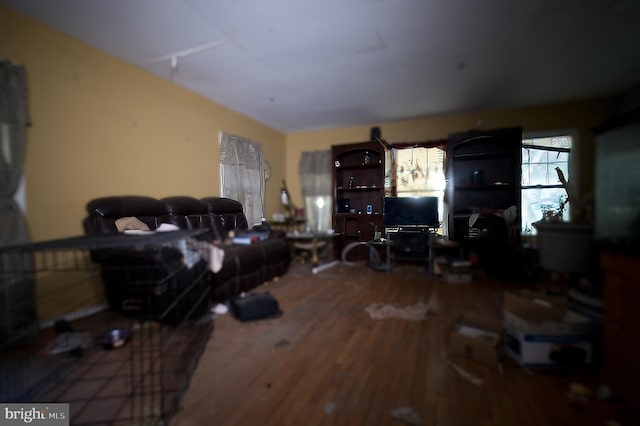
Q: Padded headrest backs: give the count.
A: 3